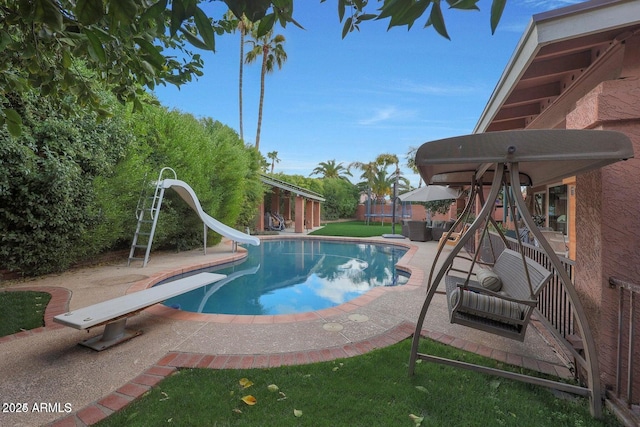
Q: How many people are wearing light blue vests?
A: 0